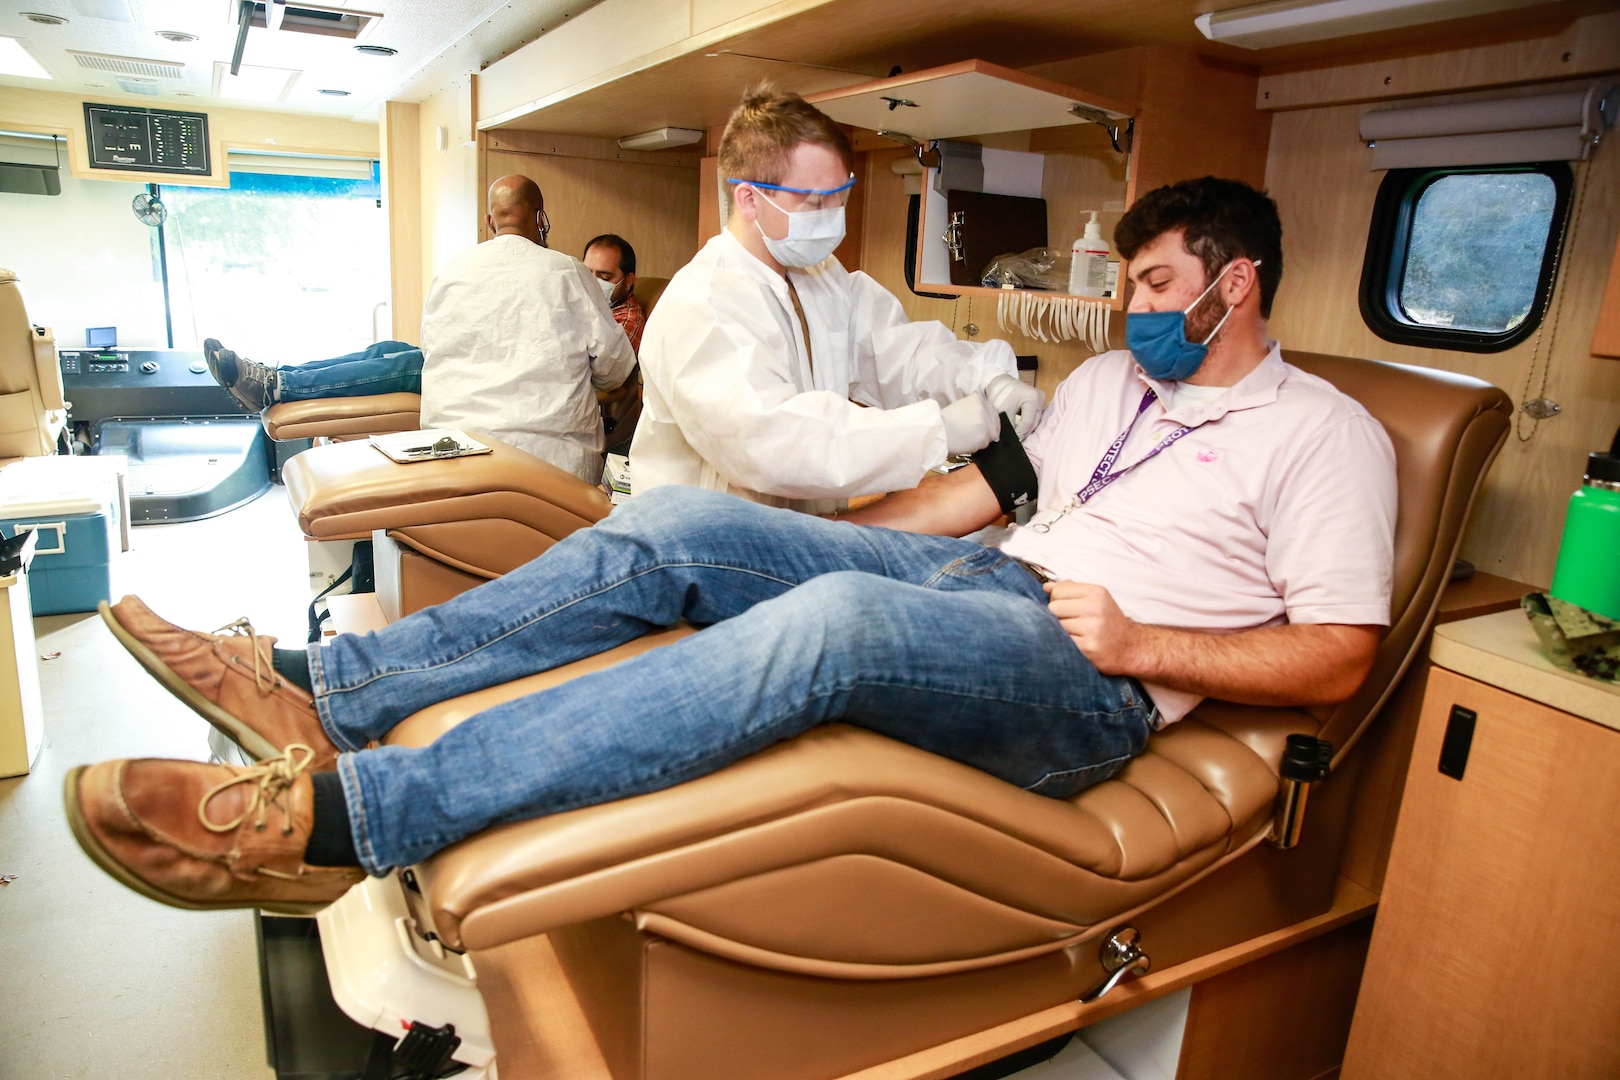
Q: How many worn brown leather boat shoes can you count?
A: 2